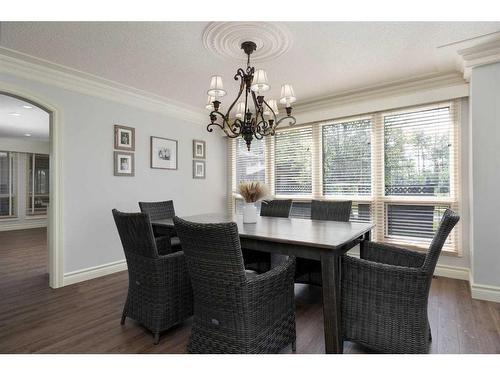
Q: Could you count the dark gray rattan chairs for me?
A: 6